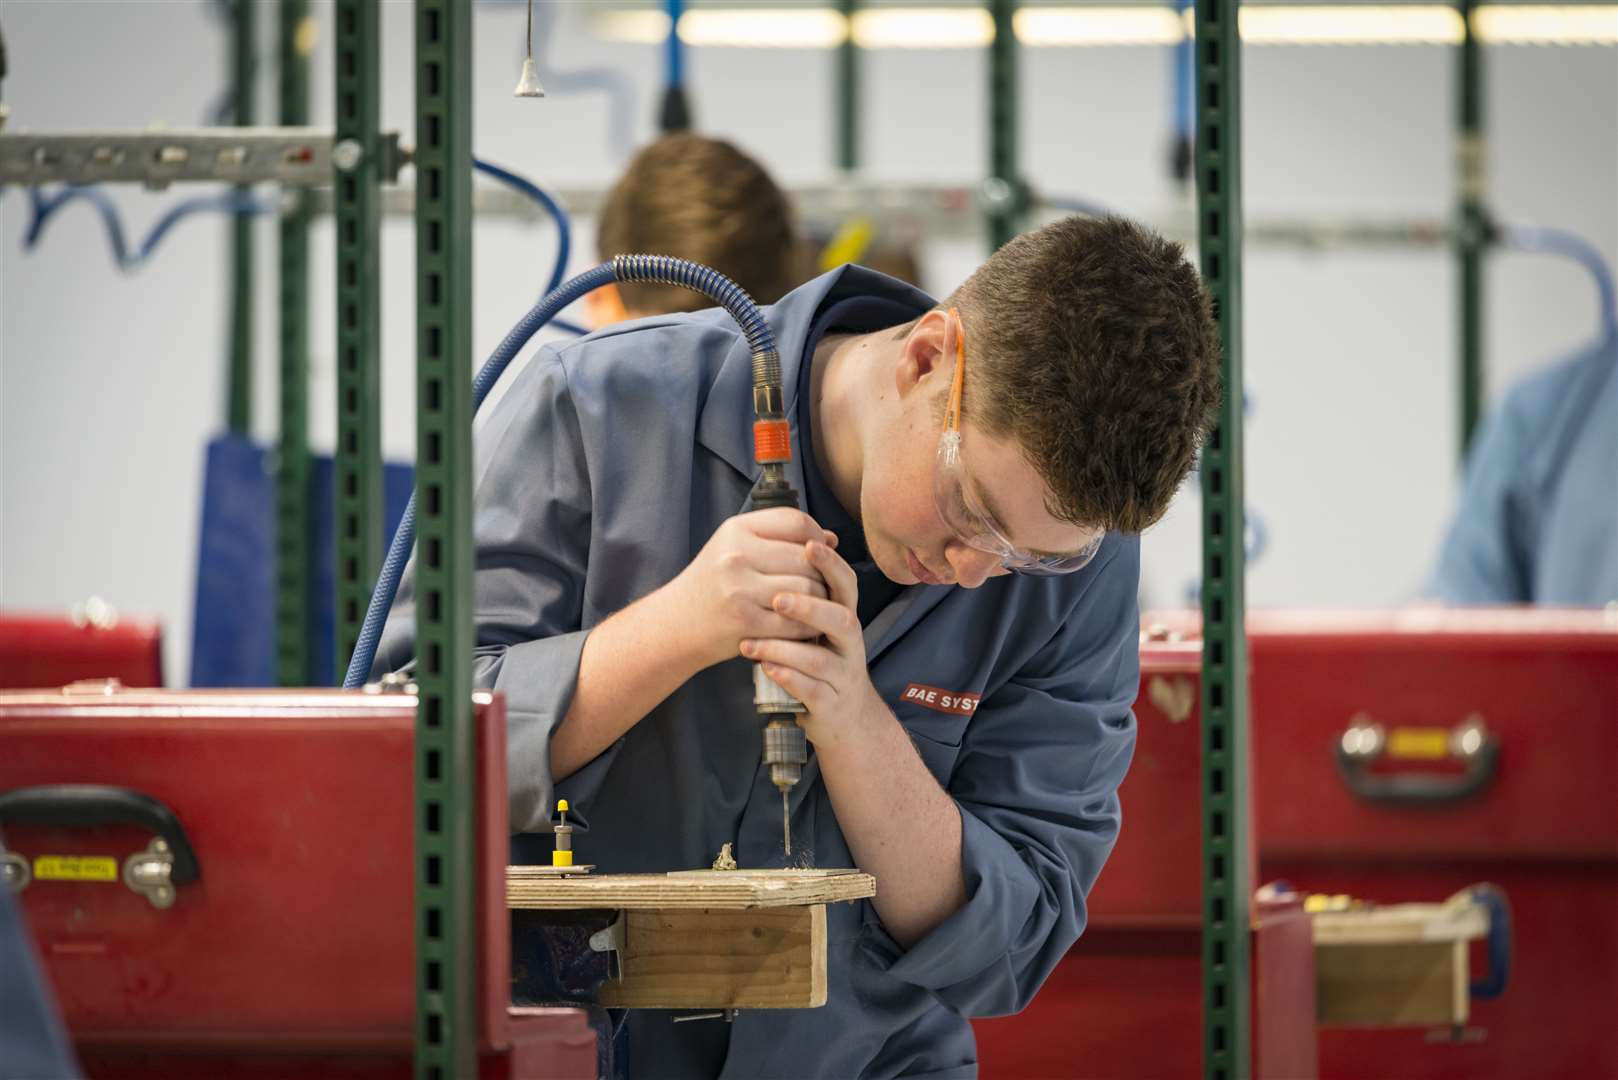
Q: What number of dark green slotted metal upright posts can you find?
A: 8